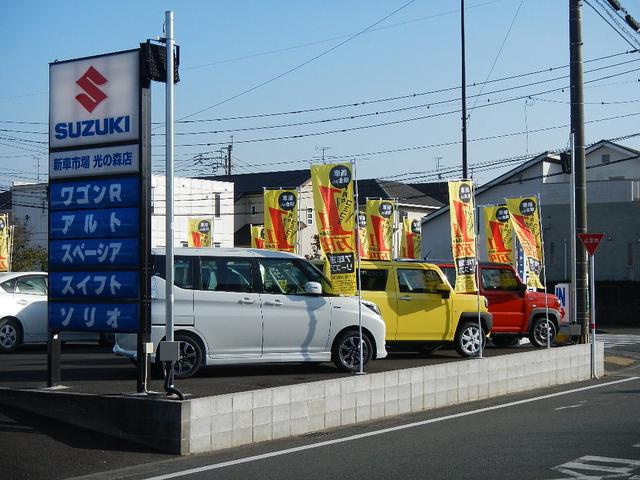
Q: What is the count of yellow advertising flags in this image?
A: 11